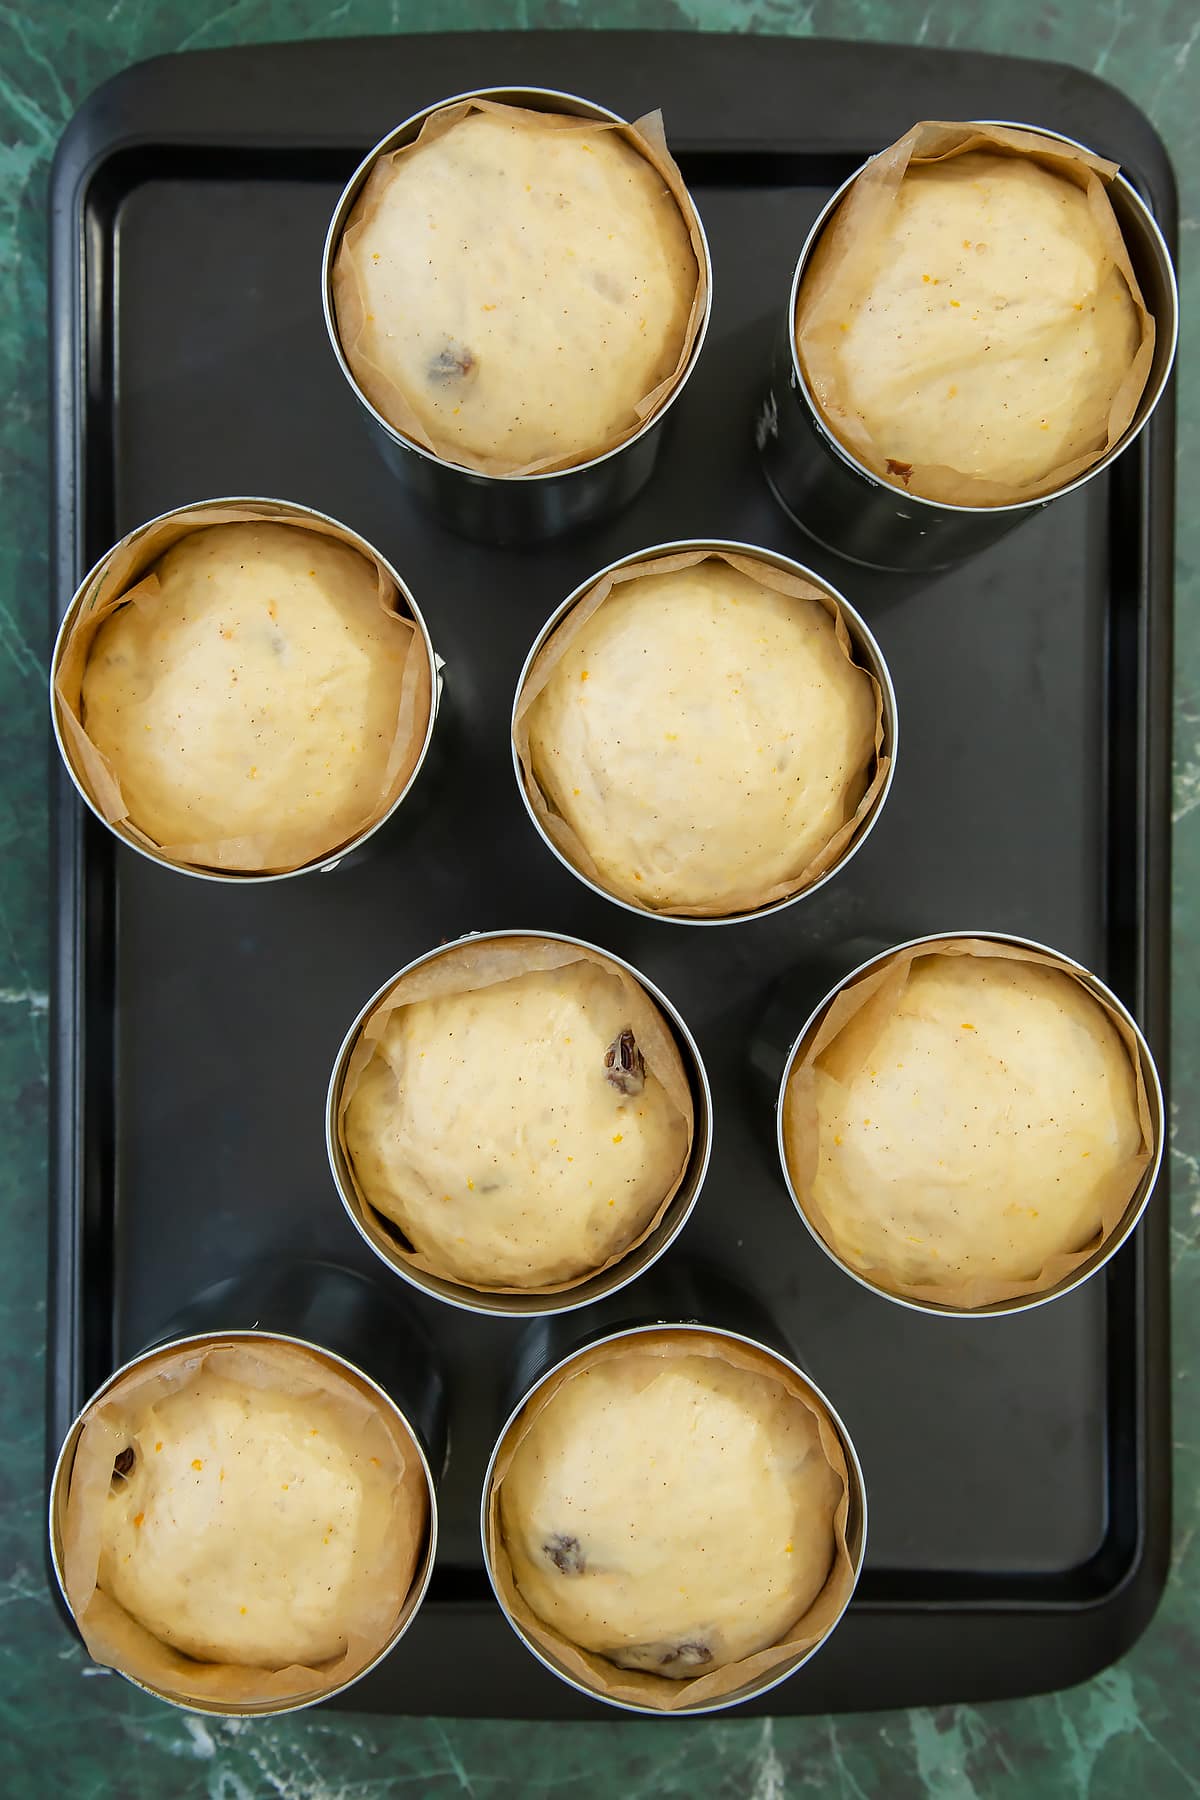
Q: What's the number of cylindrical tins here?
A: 8